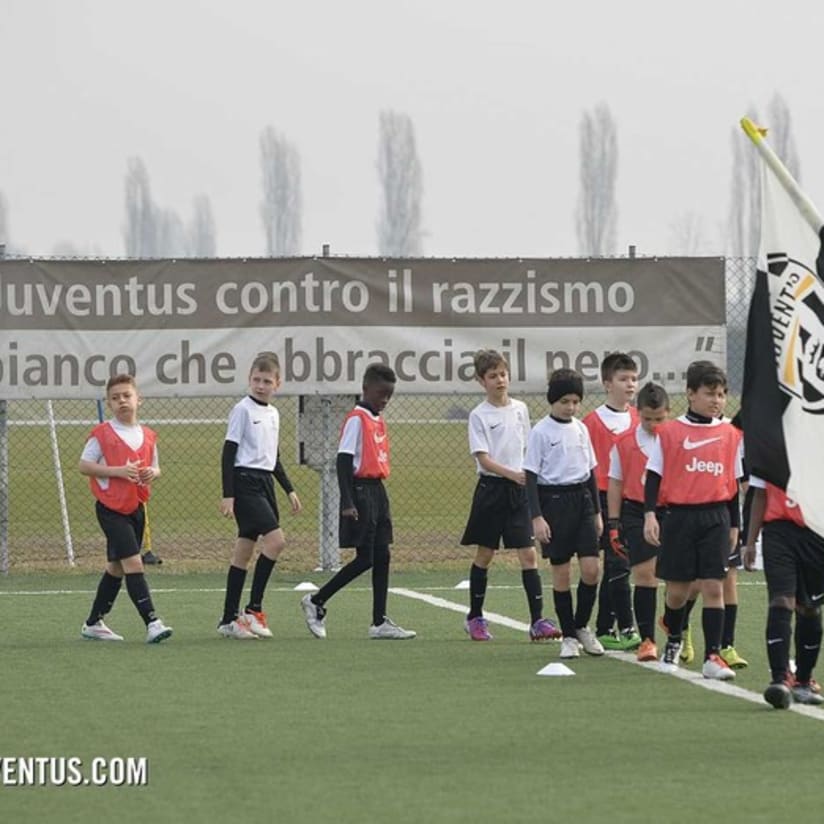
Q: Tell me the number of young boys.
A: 10